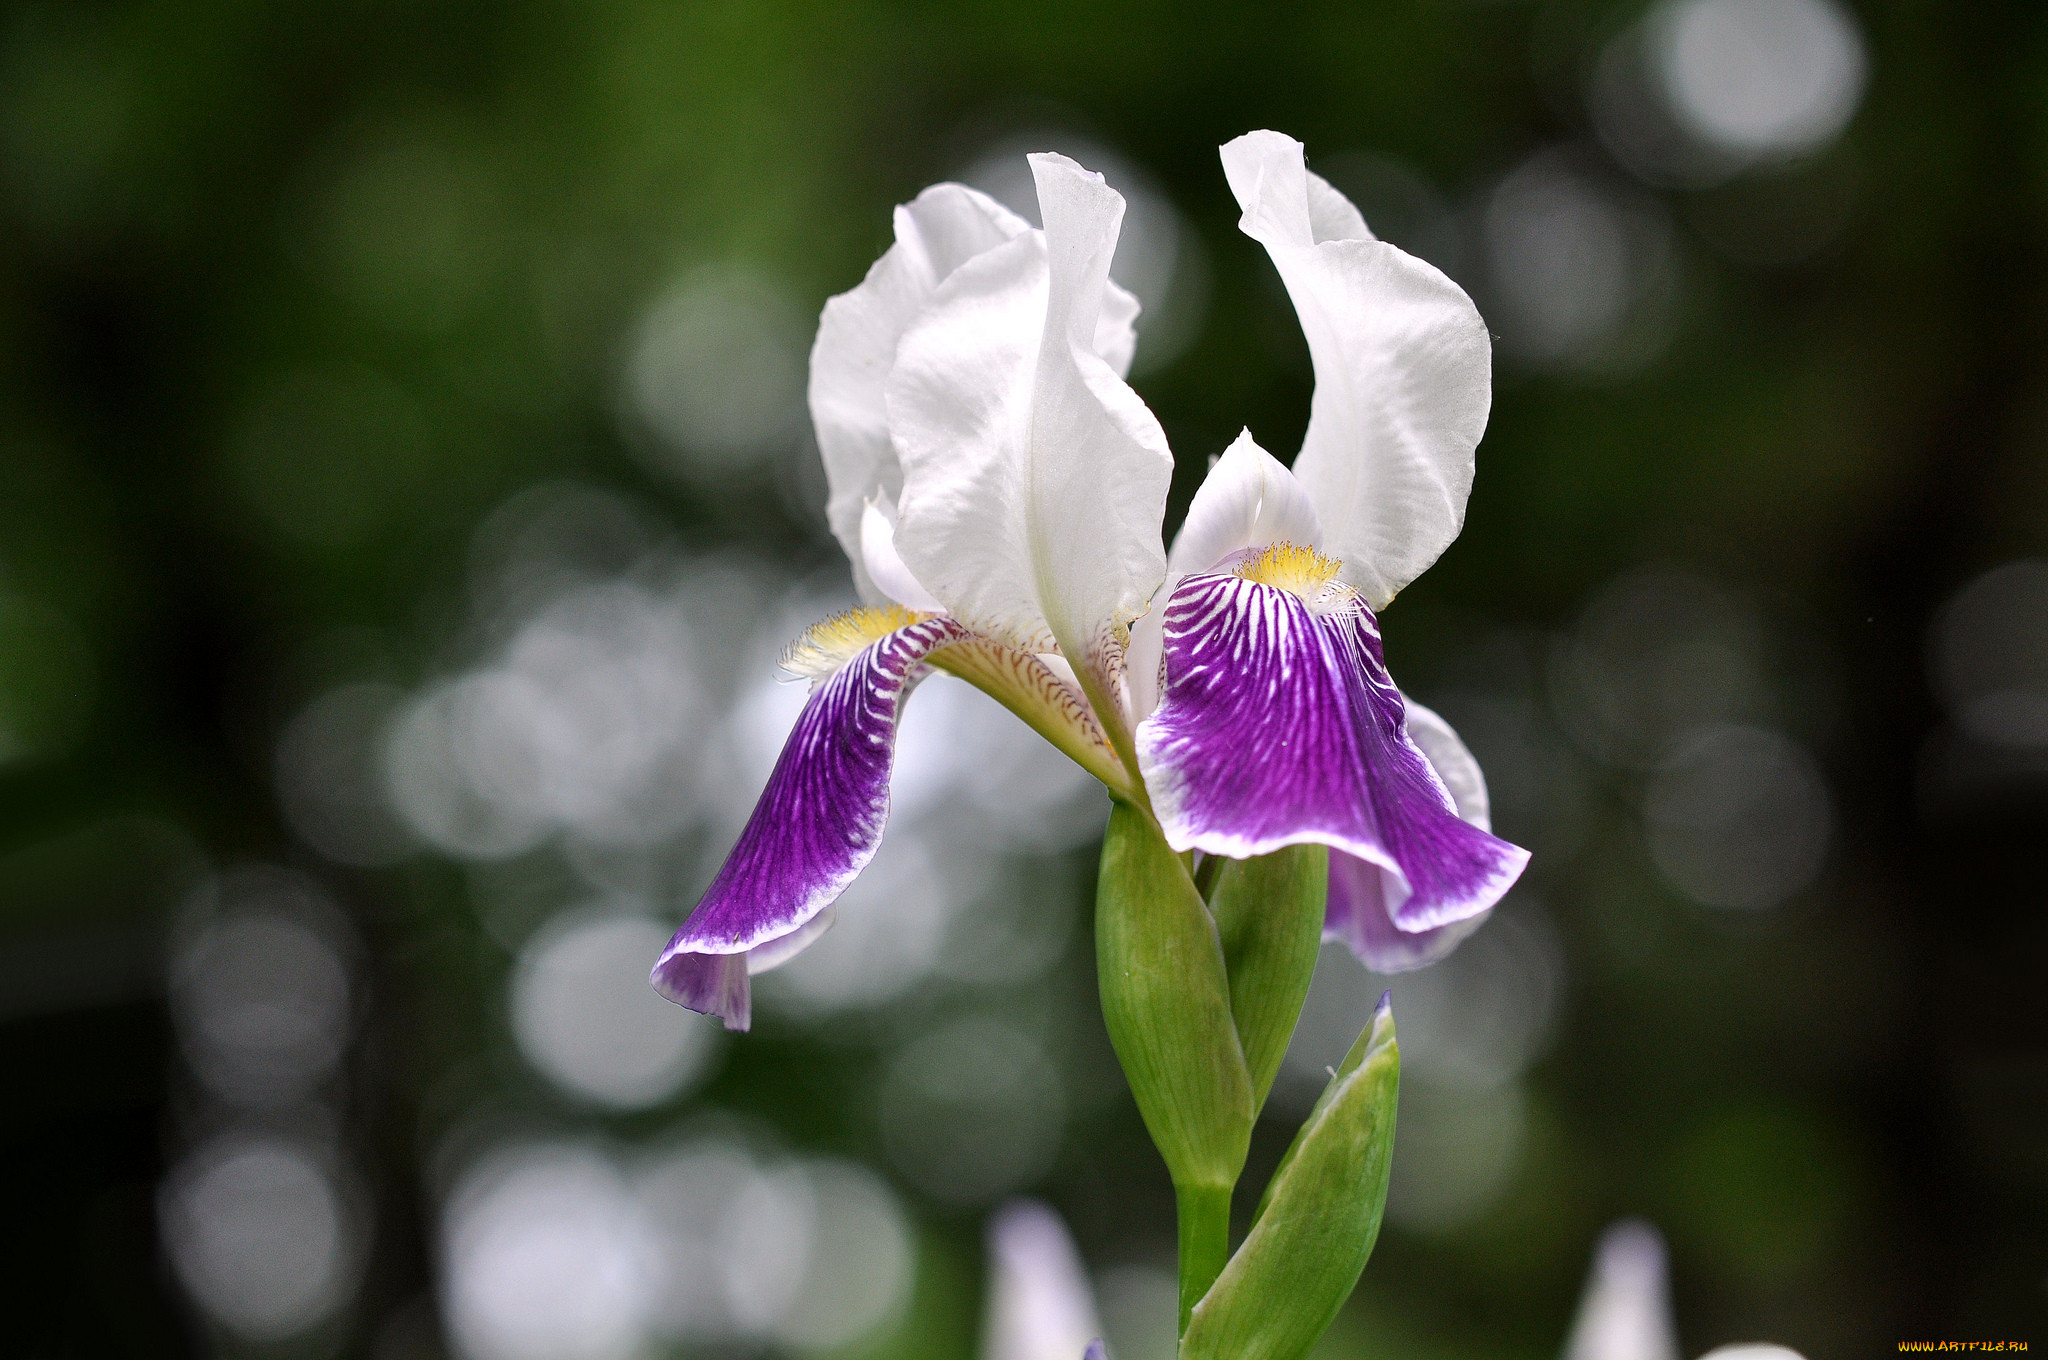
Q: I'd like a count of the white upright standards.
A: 3